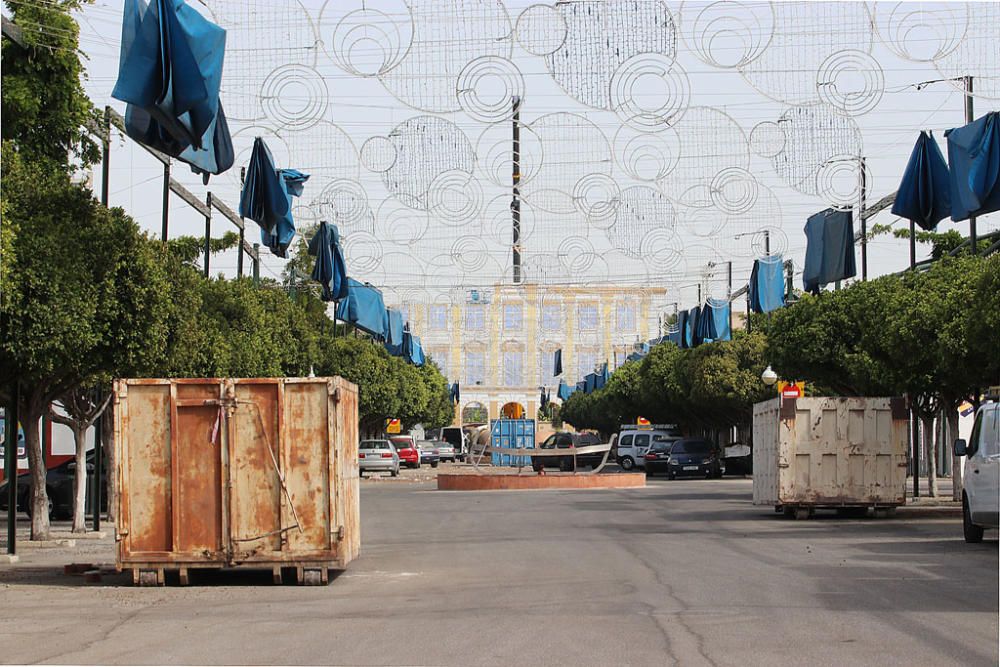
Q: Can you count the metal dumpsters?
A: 2